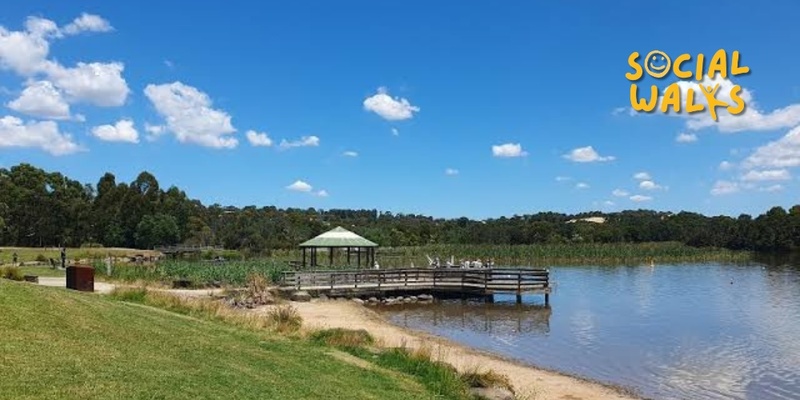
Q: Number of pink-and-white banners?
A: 0